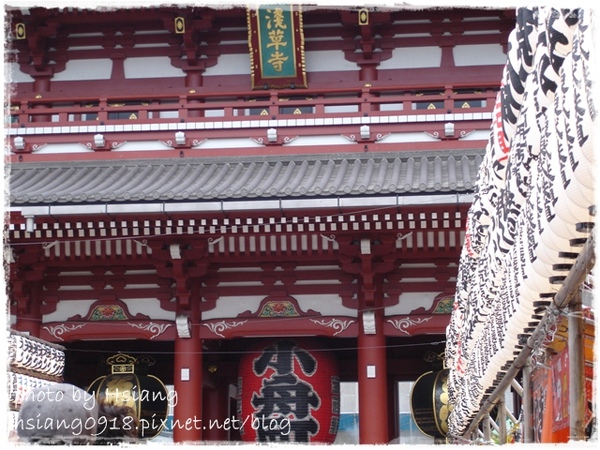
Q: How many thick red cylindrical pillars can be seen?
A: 2